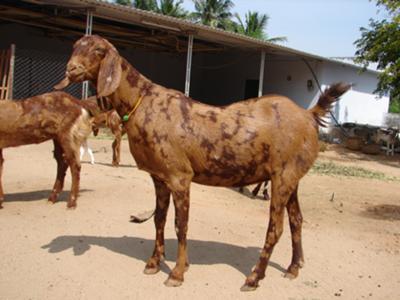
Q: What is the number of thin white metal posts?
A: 3